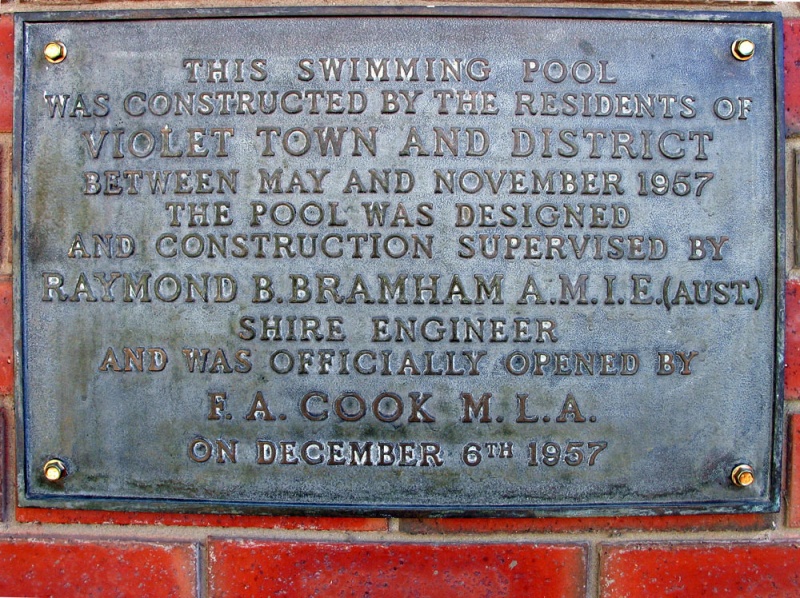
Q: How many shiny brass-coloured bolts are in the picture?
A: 4